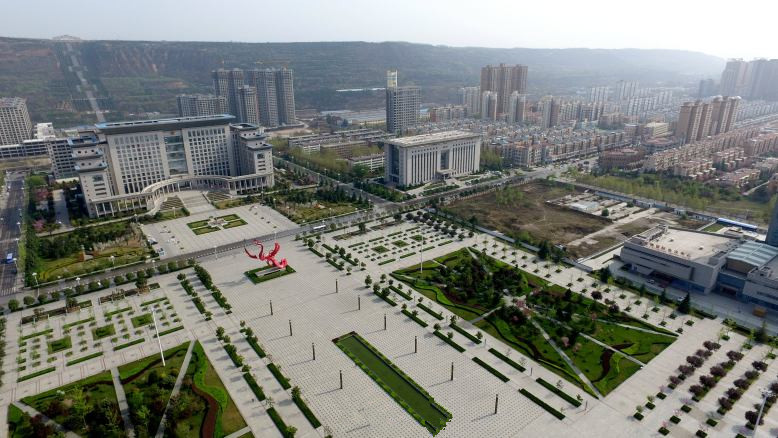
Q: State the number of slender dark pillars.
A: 10